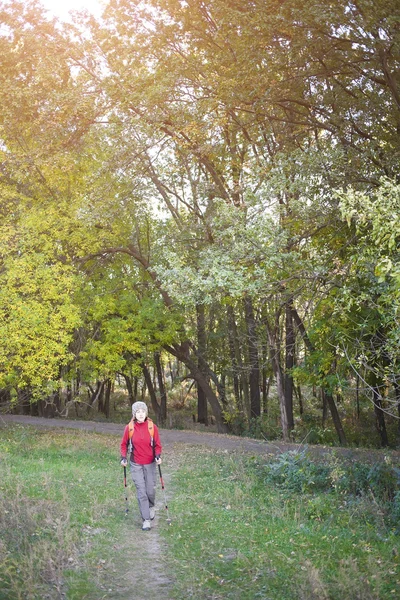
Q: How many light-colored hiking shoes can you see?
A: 2